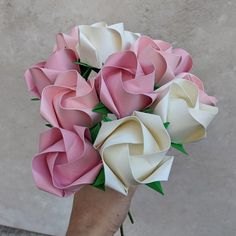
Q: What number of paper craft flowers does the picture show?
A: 11